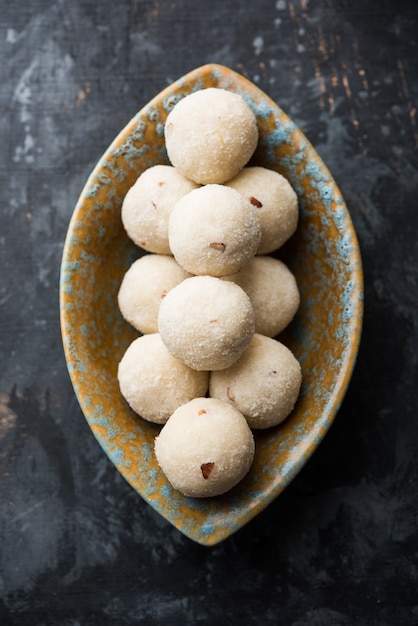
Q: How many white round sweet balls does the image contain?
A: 10